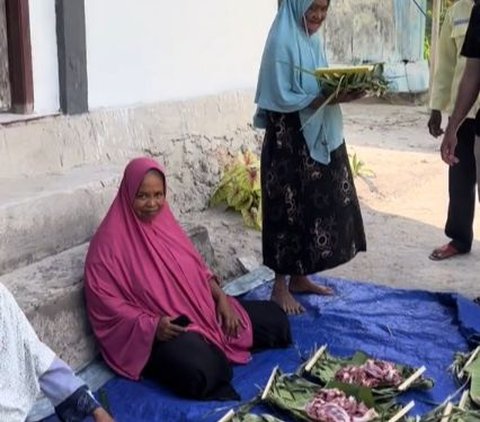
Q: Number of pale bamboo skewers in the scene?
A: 8